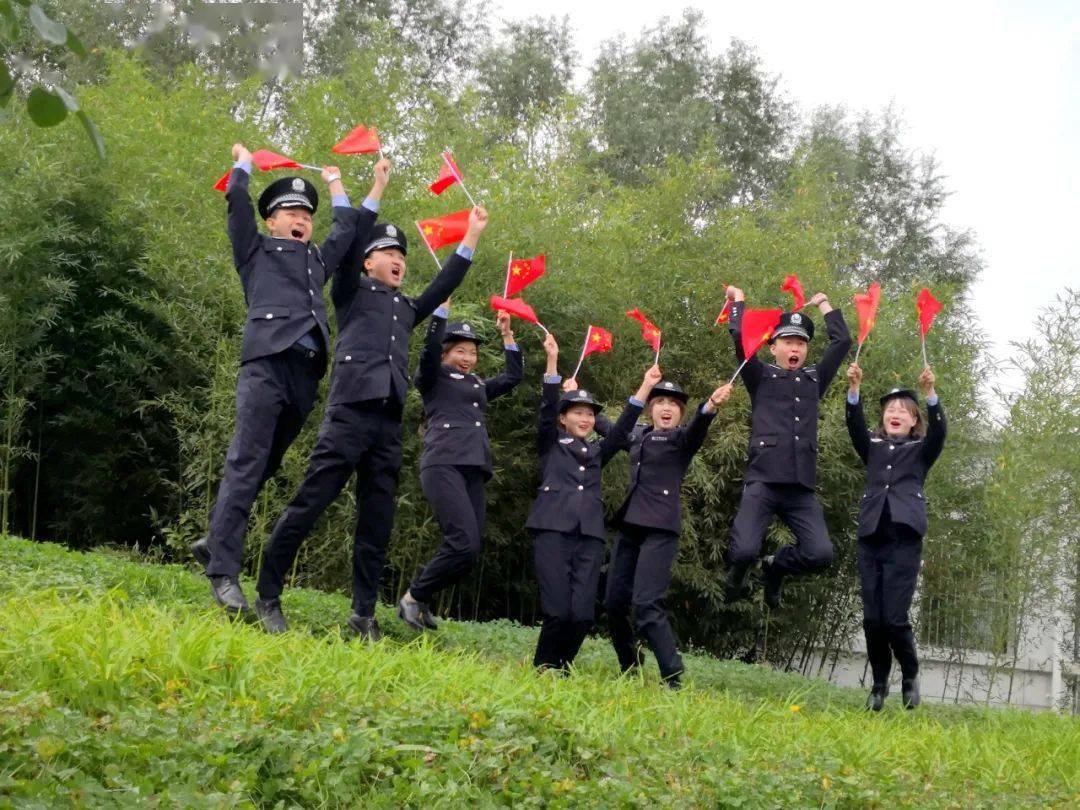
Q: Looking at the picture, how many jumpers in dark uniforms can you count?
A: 7